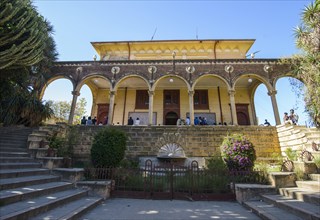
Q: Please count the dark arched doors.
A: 3